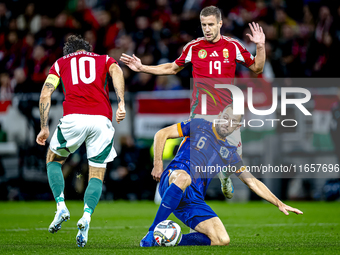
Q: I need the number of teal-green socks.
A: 2